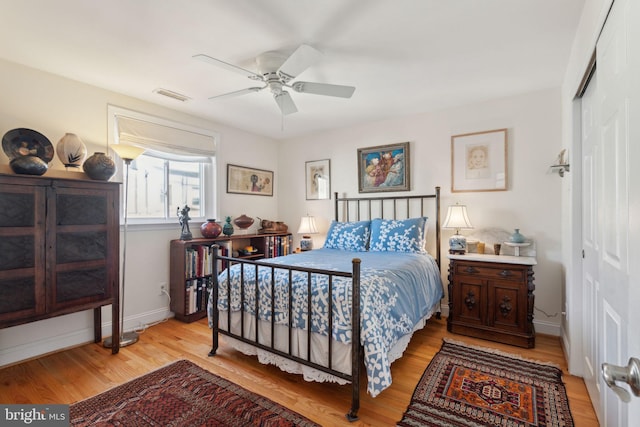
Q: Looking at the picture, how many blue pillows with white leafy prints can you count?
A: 2